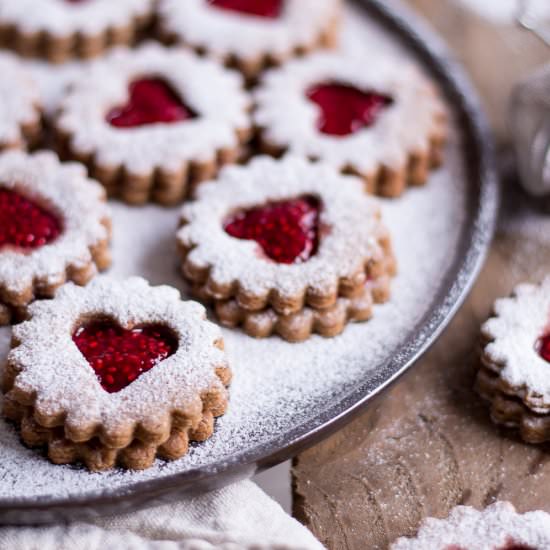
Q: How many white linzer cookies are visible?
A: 10